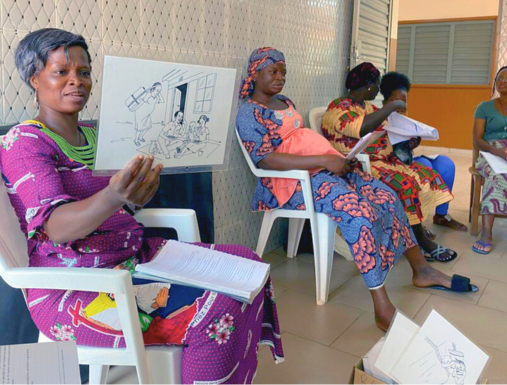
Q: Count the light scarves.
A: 1